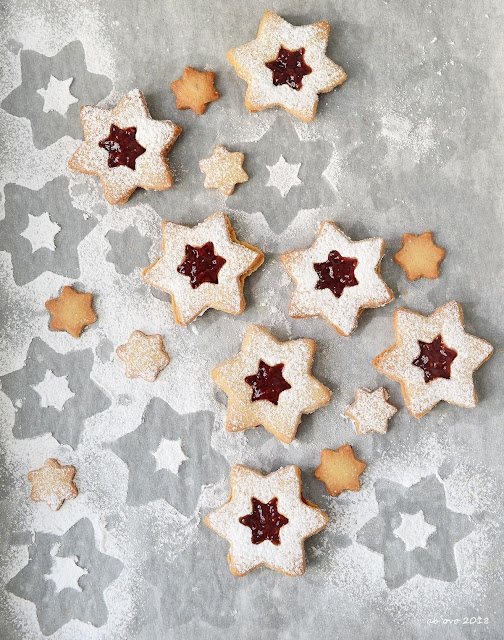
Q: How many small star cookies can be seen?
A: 8